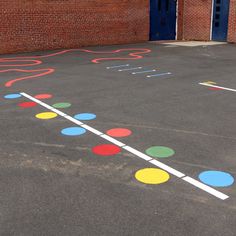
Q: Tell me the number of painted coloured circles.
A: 12